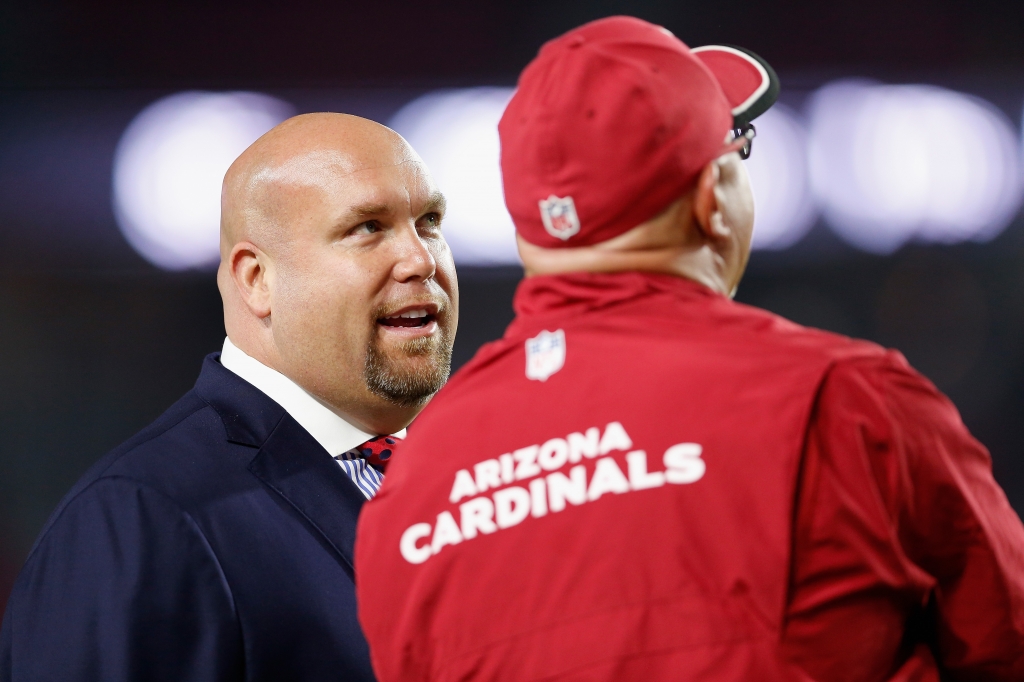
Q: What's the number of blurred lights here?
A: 4